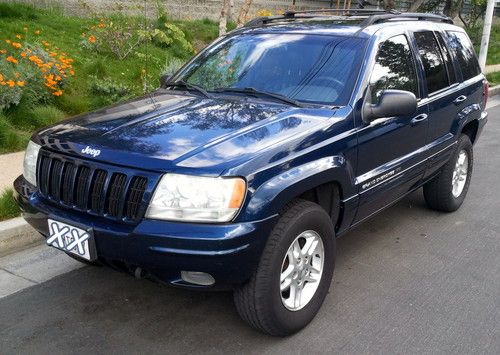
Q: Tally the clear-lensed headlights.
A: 2